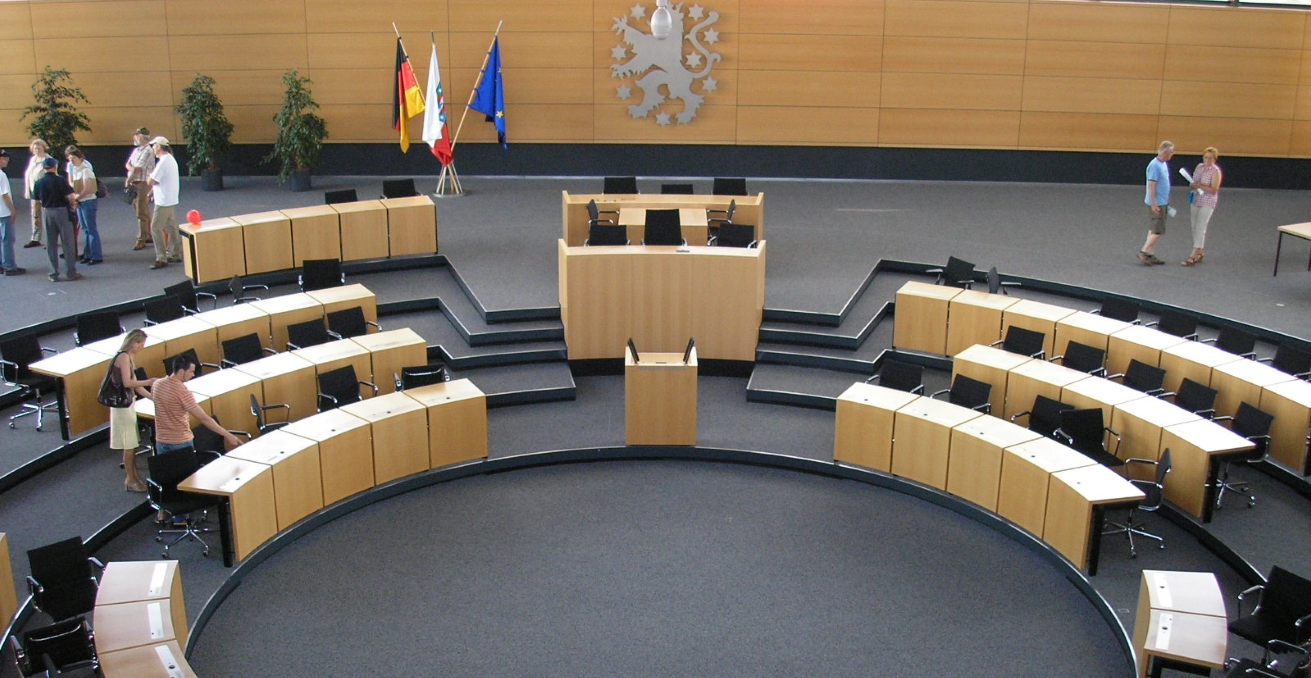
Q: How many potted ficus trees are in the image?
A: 3